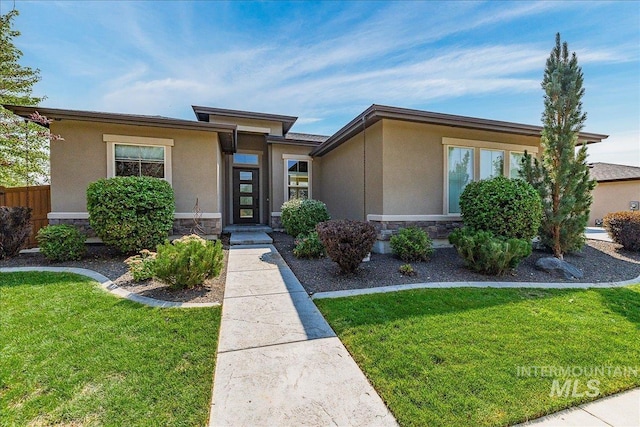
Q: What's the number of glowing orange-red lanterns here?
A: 0